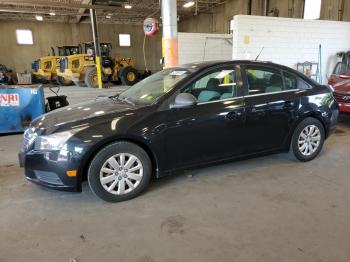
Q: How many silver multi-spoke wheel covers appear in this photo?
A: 2